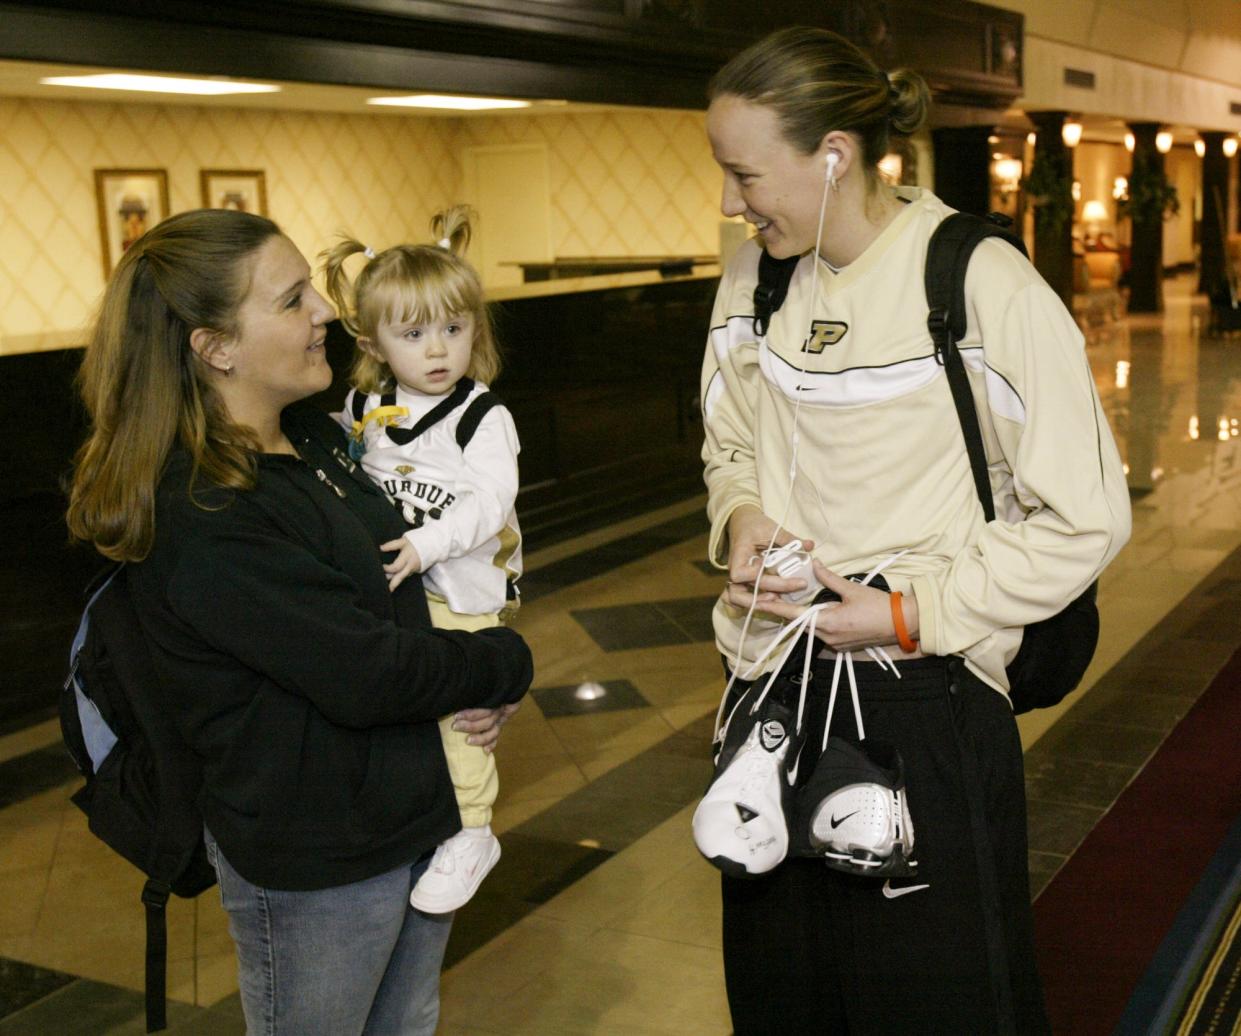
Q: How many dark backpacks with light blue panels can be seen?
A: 1